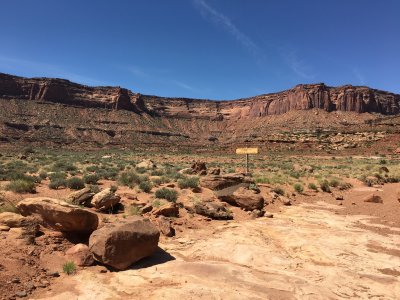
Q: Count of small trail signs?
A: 1